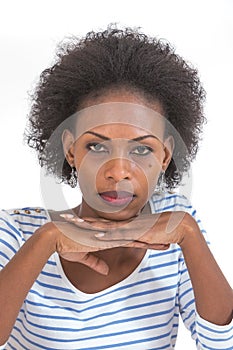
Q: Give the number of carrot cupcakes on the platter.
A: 0